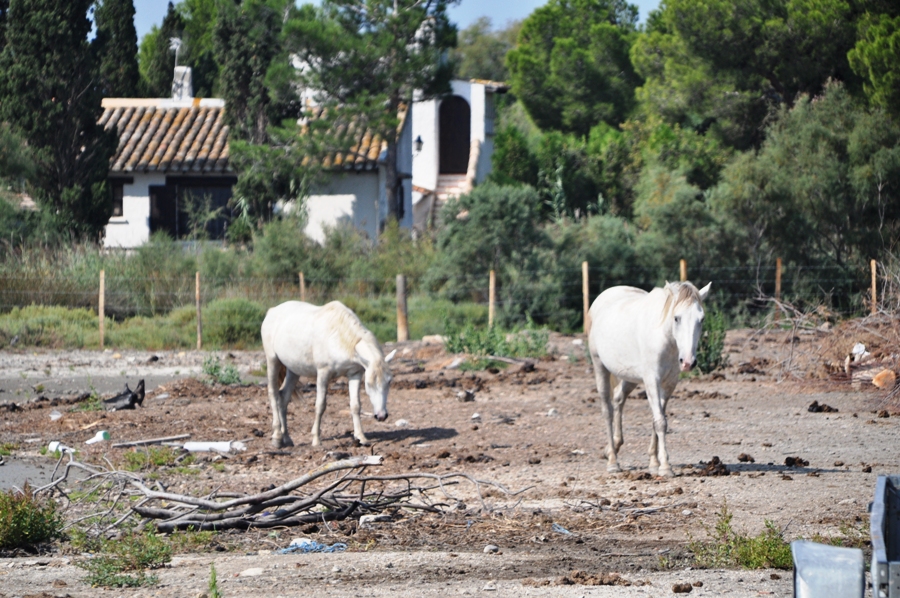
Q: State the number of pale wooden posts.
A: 9